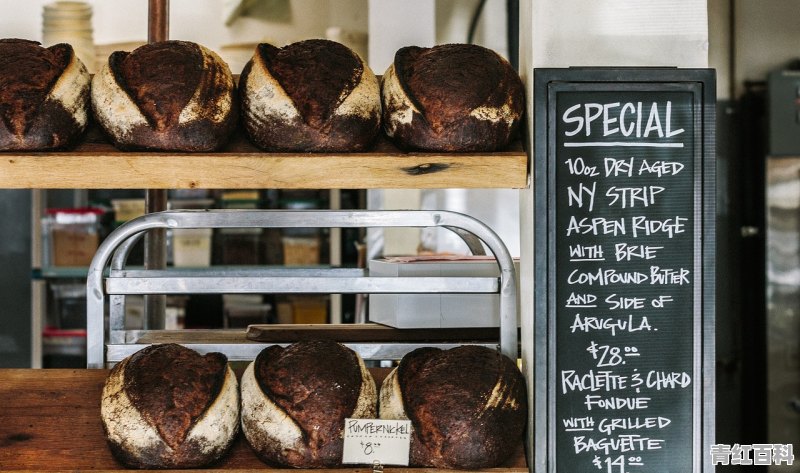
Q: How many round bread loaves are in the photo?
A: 7